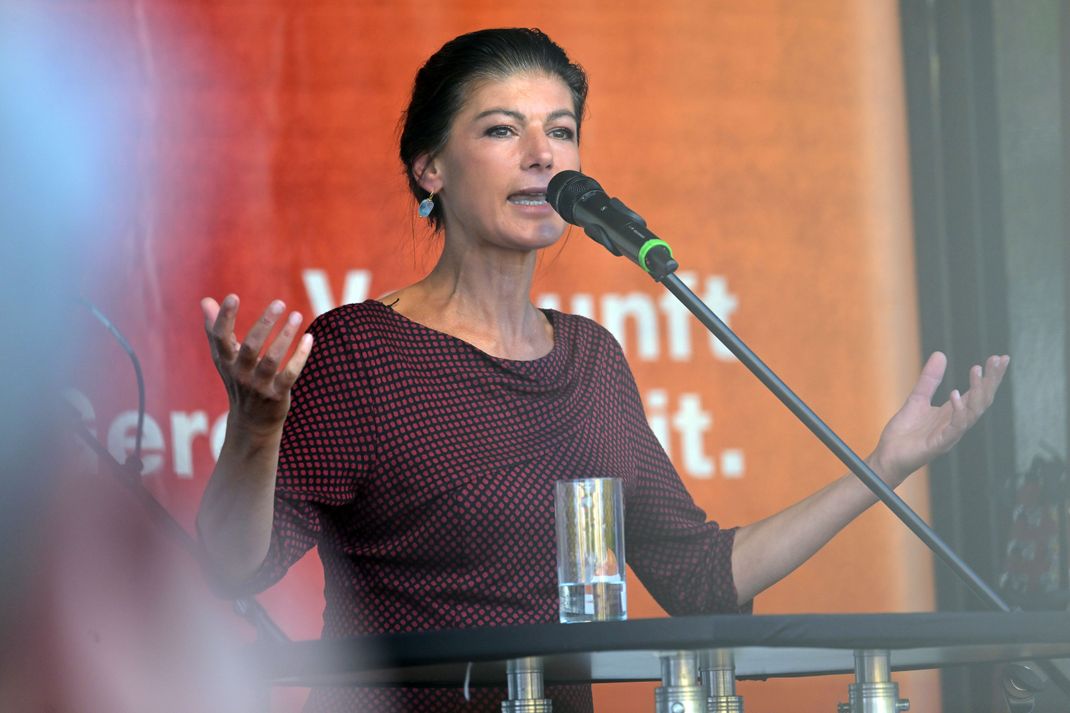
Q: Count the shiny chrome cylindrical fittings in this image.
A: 4